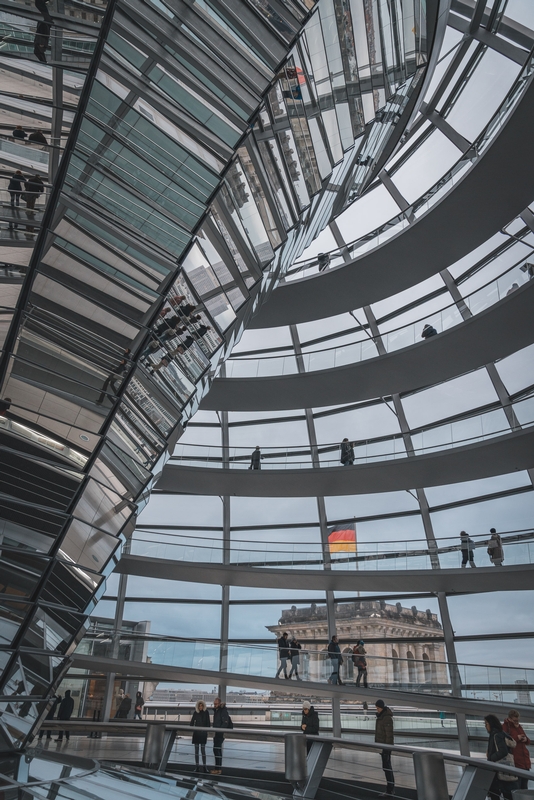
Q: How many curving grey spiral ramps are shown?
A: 5